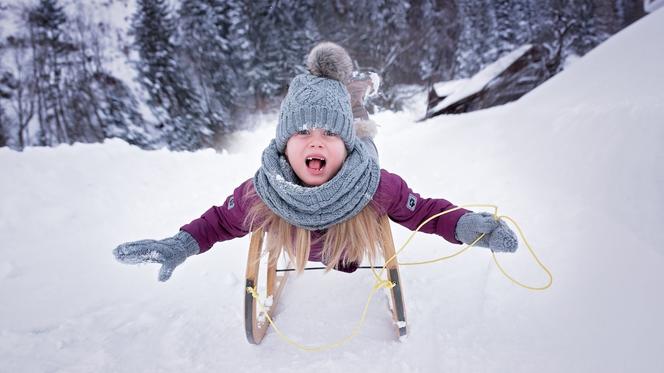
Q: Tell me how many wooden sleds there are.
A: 1